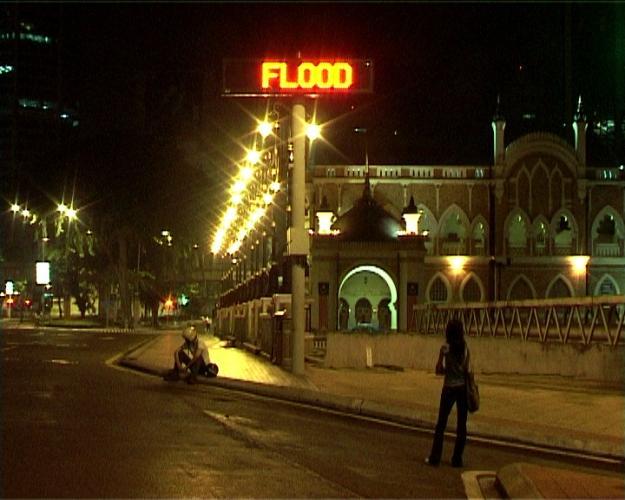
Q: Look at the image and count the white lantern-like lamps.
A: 2